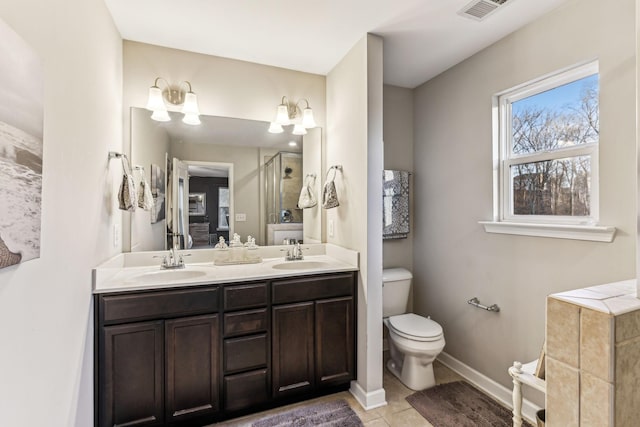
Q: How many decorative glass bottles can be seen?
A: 3